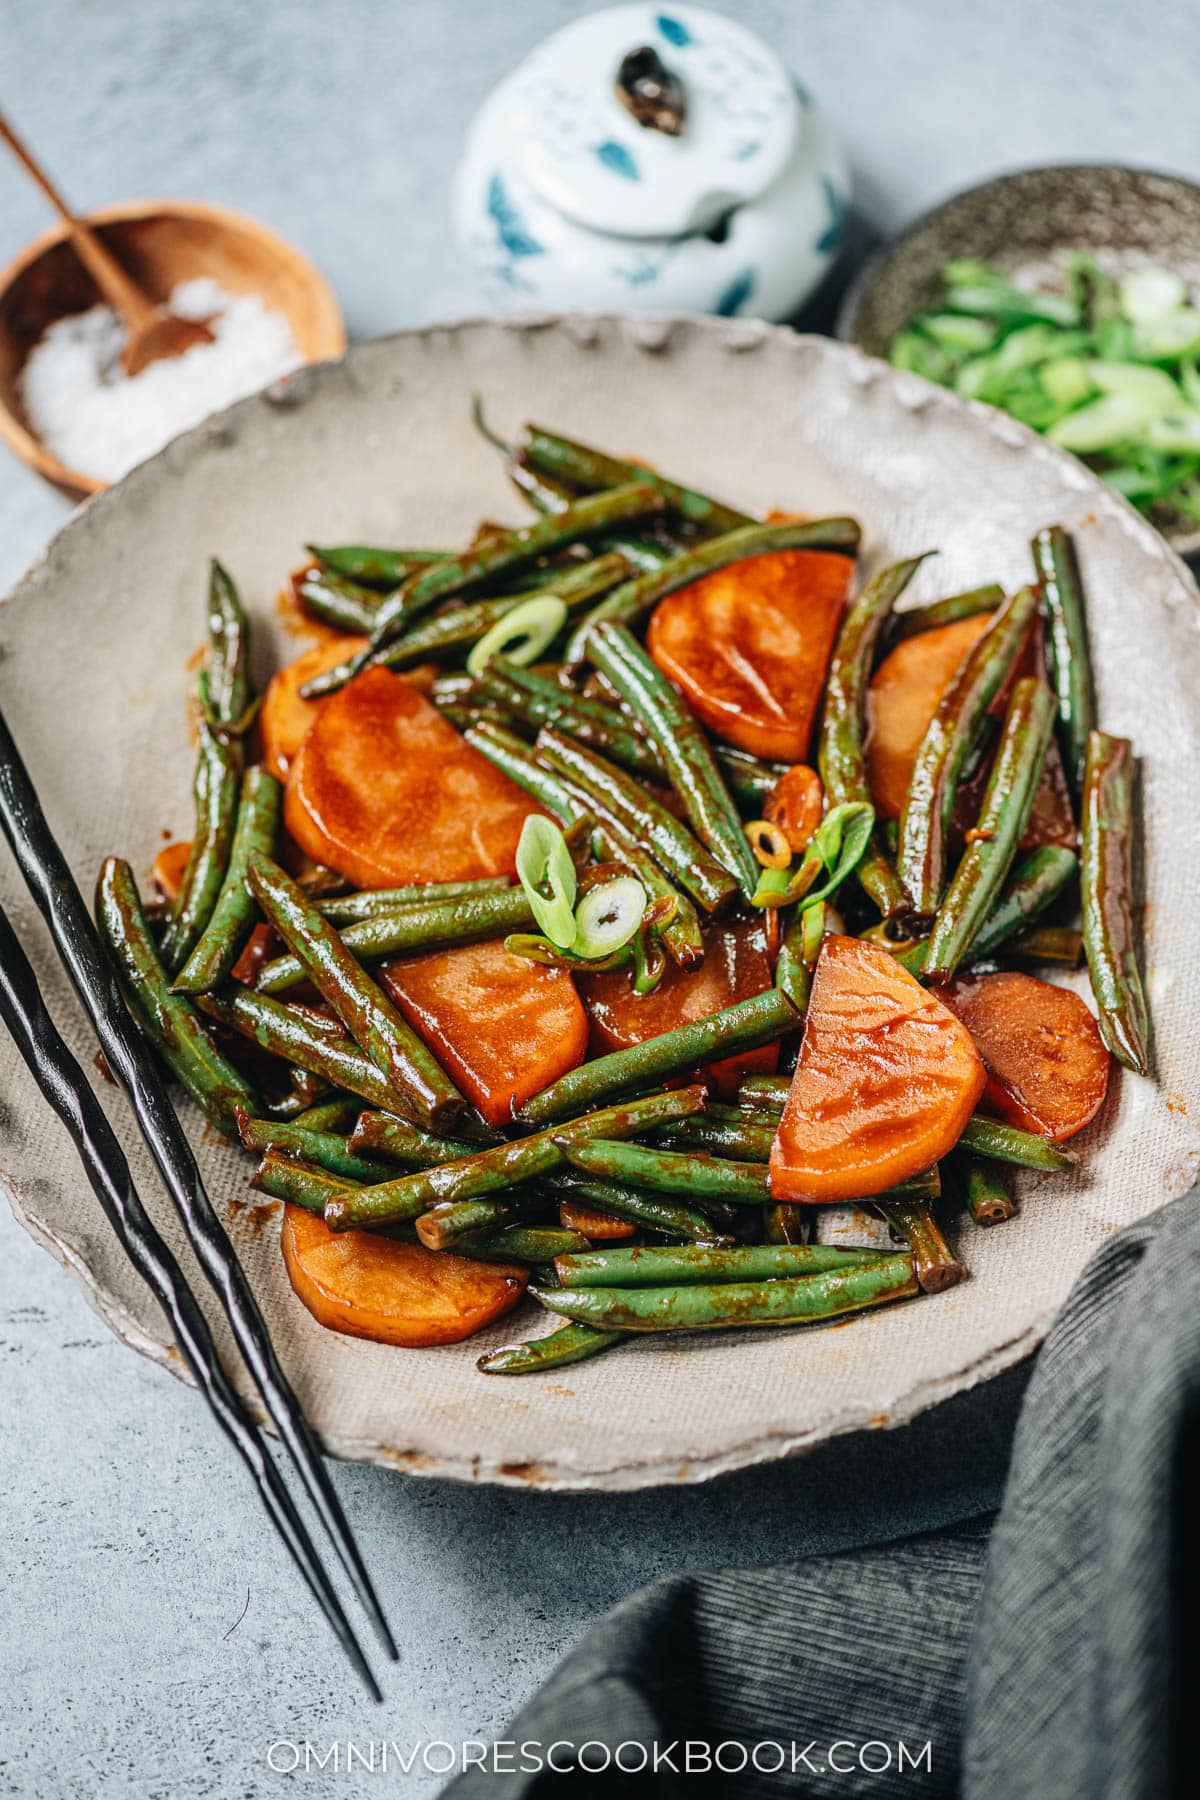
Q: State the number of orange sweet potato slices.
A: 9